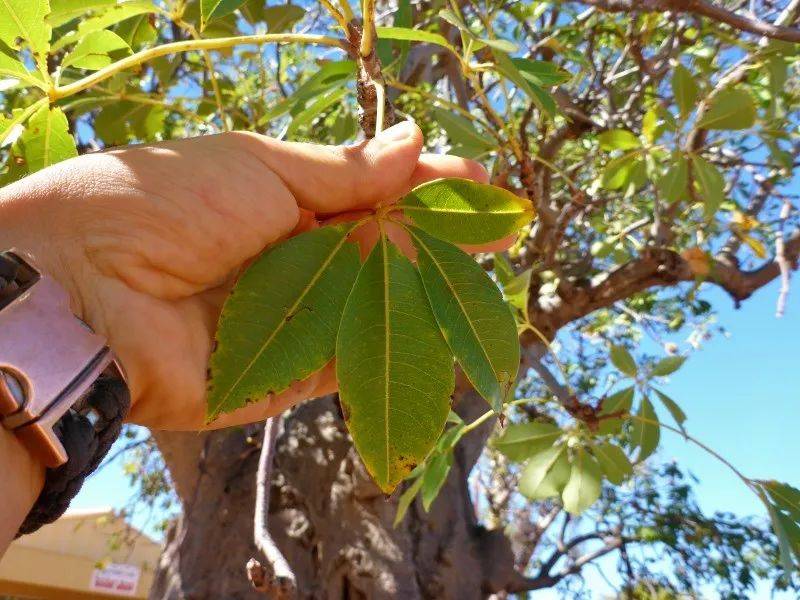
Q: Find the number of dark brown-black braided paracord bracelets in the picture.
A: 1